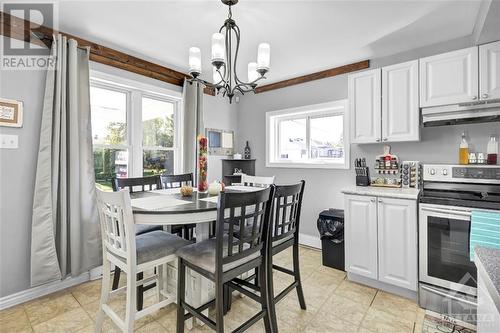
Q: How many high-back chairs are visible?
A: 6